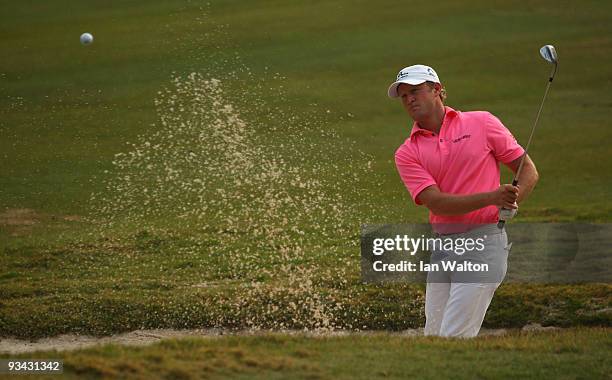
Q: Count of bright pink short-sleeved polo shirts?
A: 1